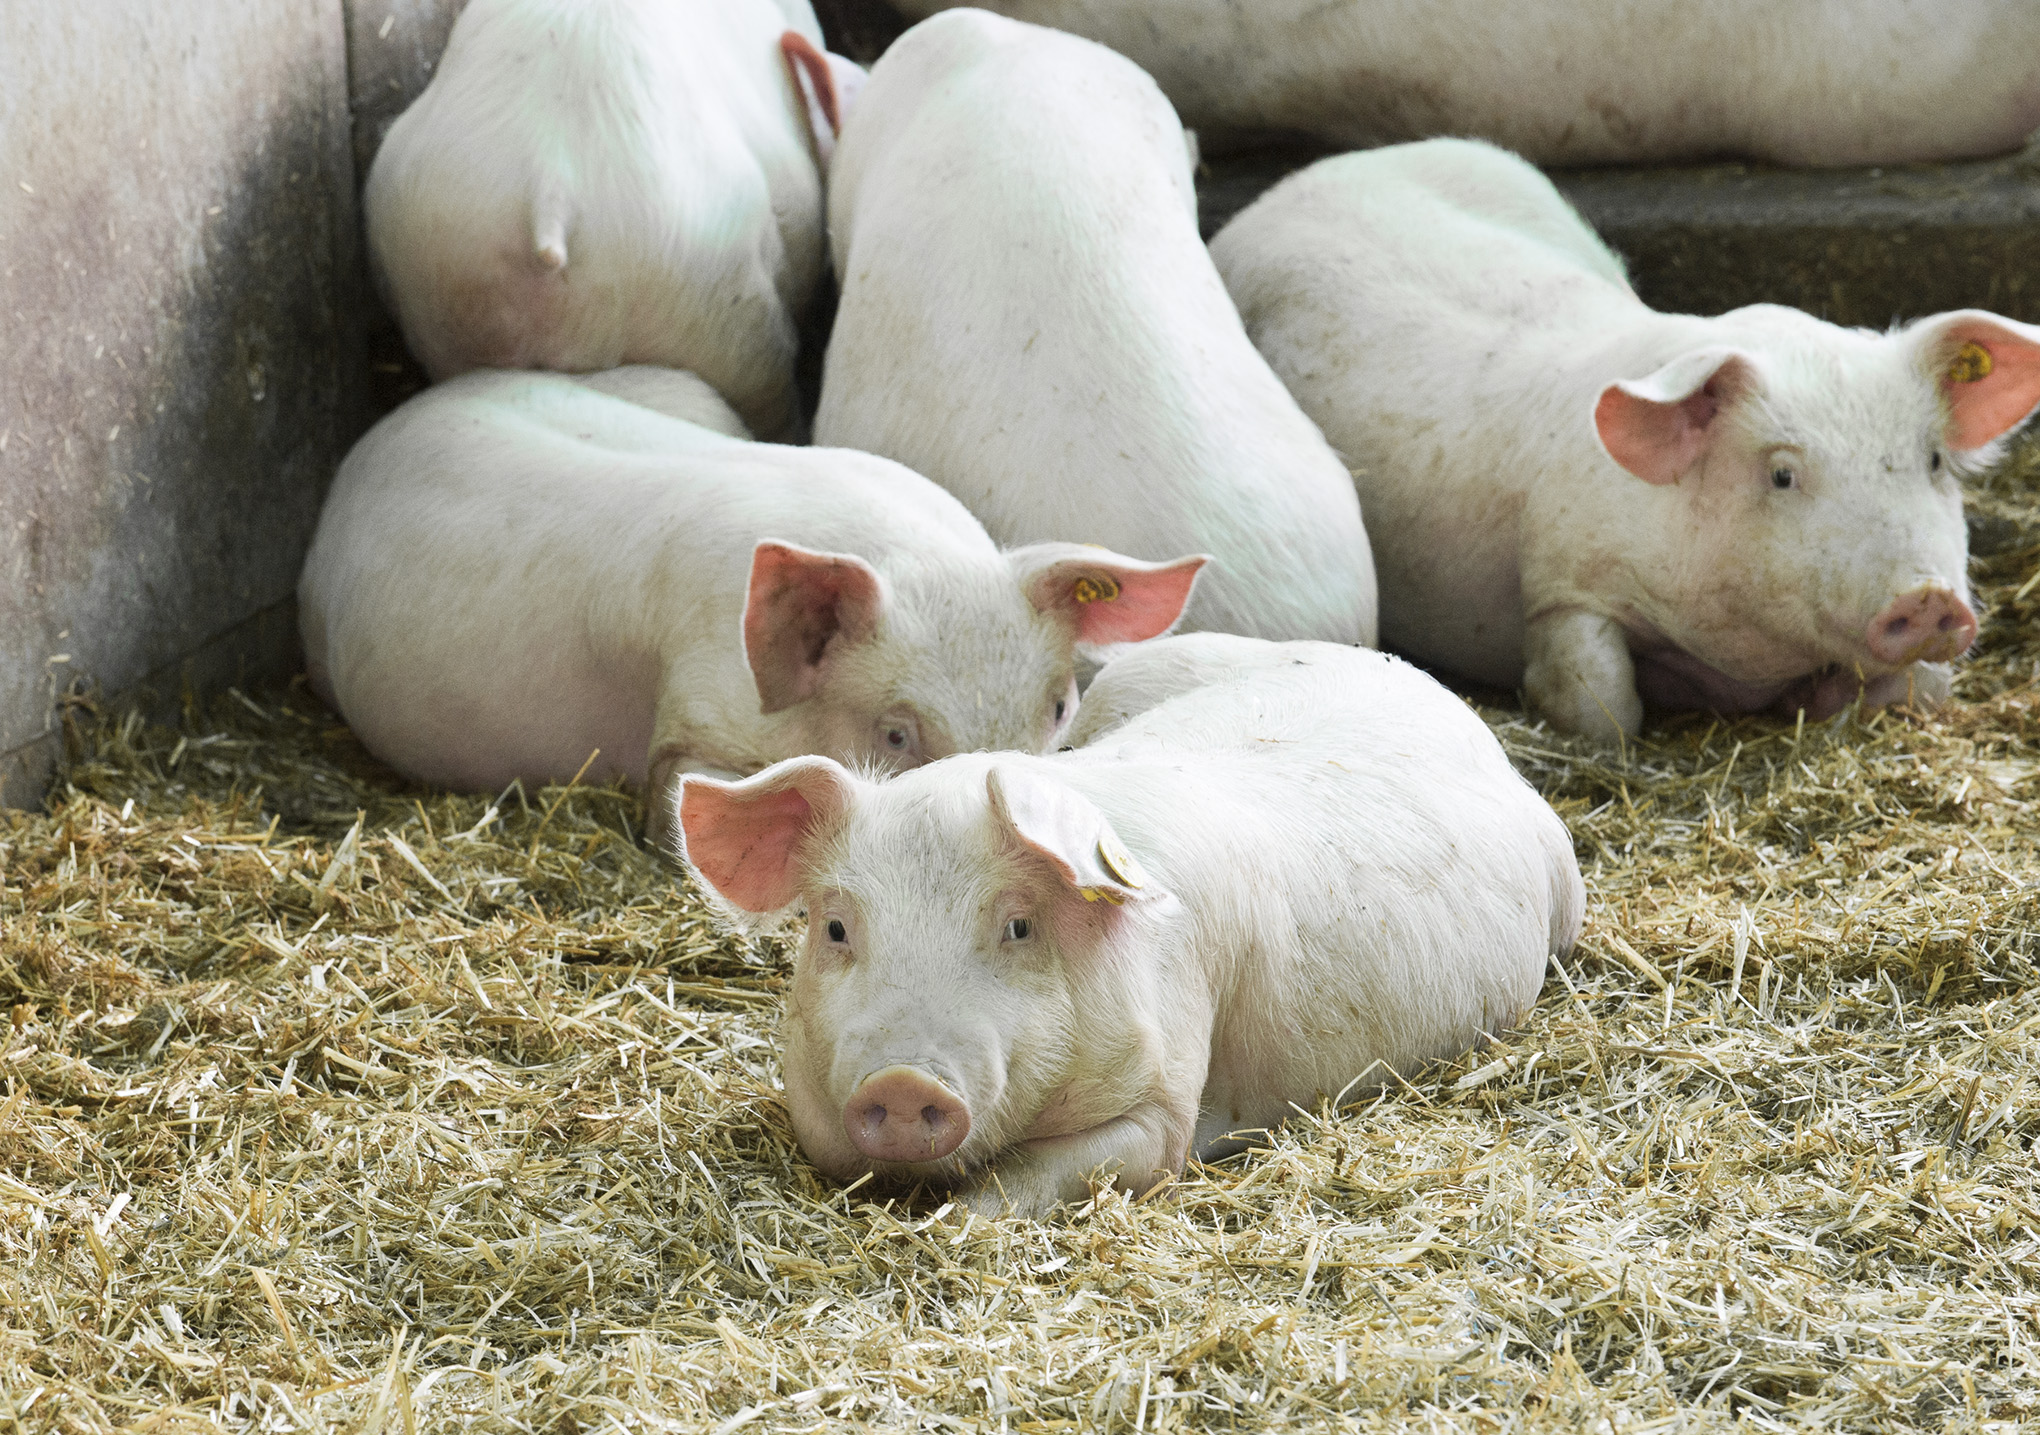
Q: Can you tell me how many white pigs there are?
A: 6